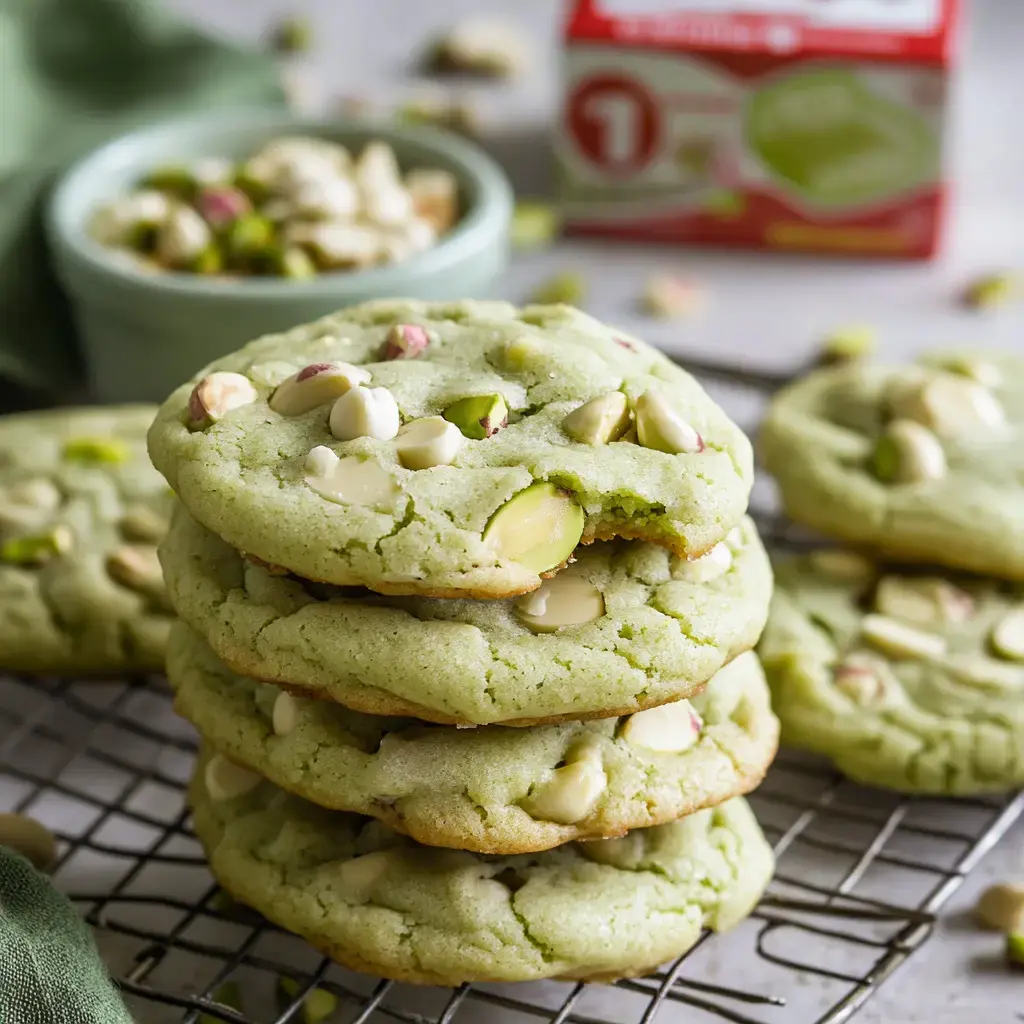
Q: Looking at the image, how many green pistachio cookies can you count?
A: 7